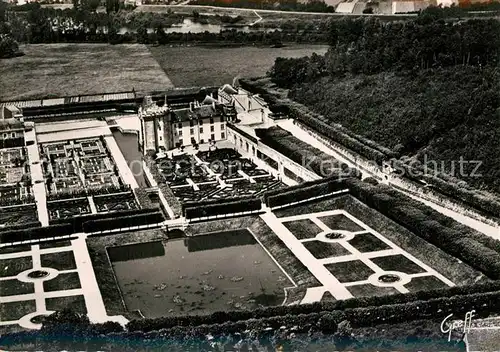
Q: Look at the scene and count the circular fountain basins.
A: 4